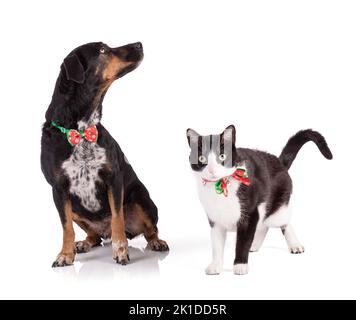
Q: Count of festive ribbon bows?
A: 2